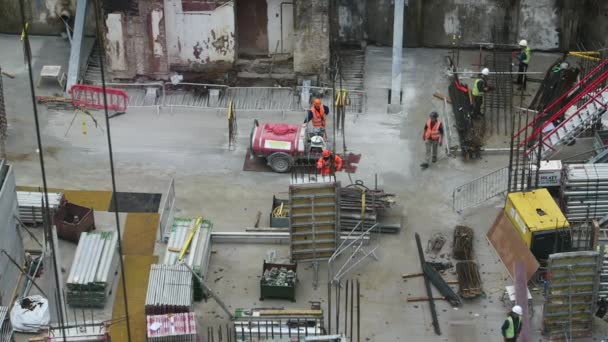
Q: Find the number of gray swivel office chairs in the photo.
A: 0